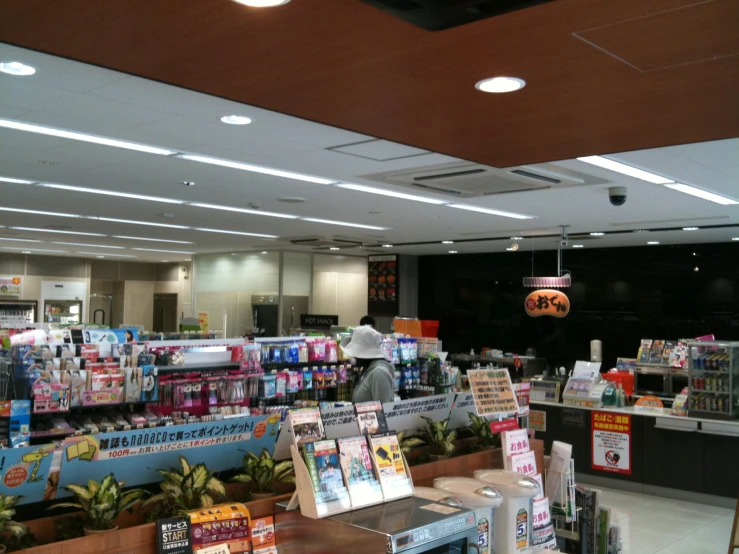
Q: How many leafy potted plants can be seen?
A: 7